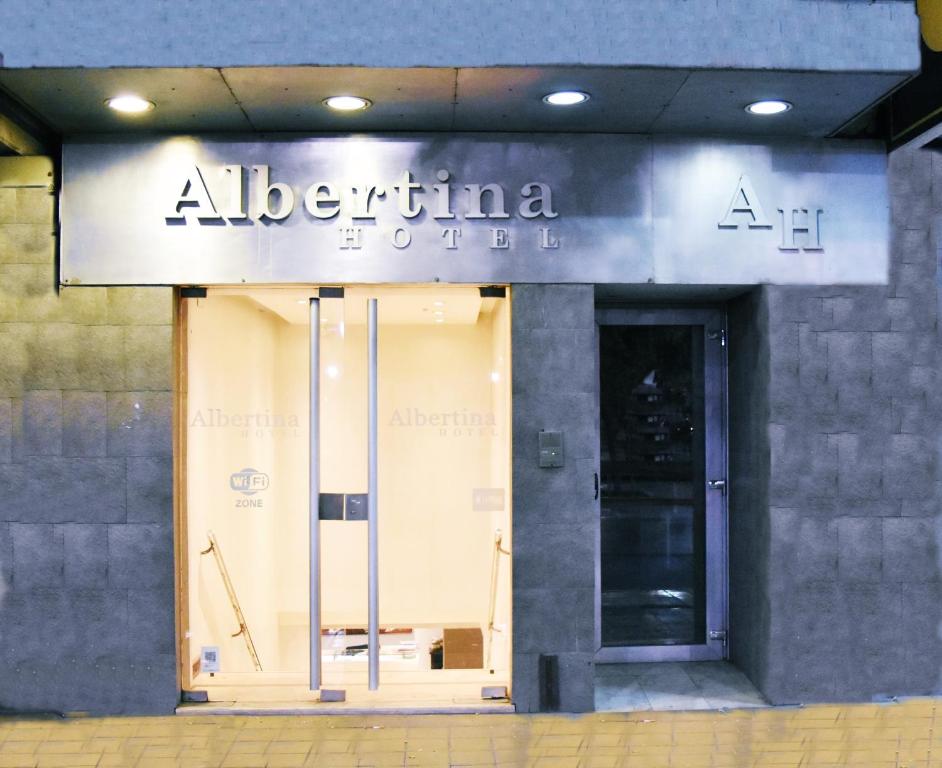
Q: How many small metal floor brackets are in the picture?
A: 3